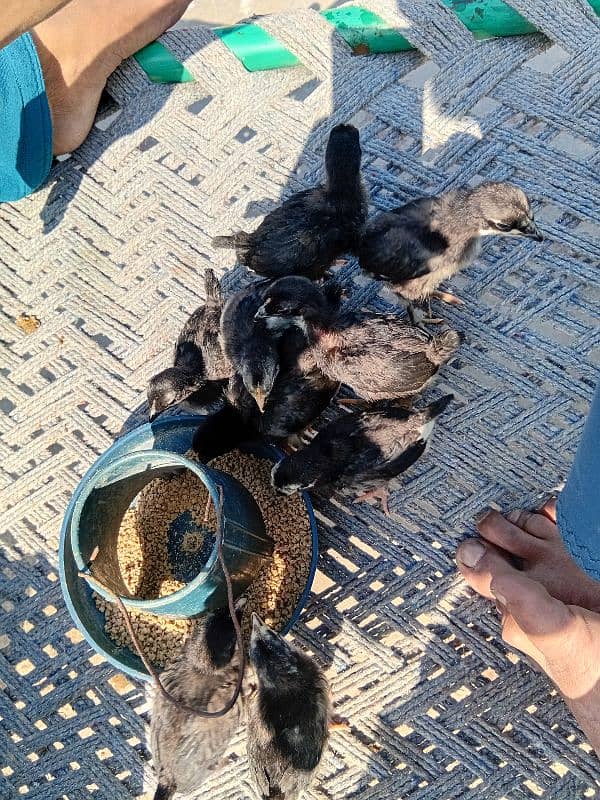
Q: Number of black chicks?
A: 9